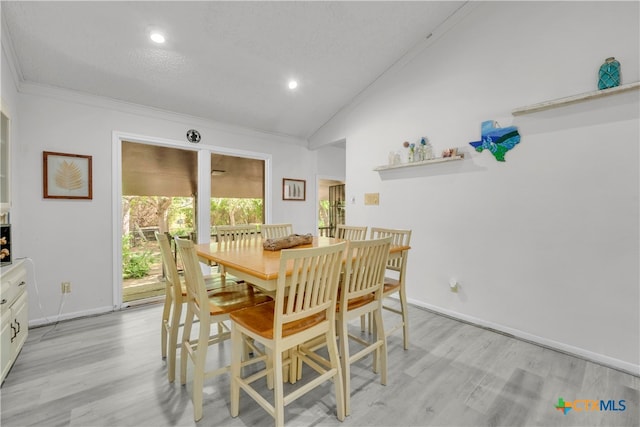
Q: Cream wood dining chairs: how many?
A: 8